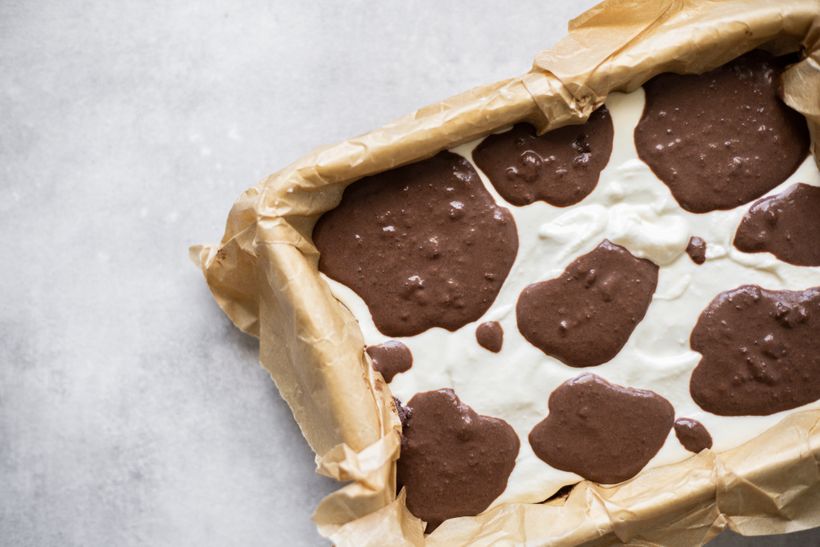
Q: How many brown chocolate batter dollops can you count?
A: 12